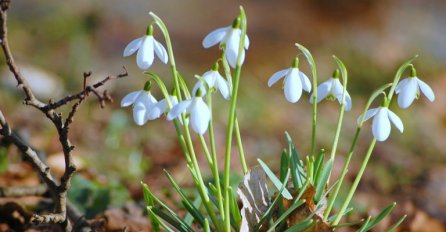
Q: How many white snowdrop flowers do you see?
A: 10